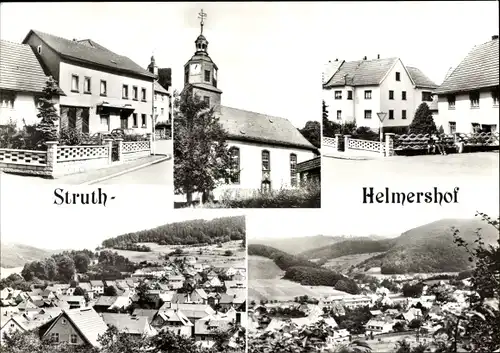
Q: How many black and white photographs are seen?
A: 5